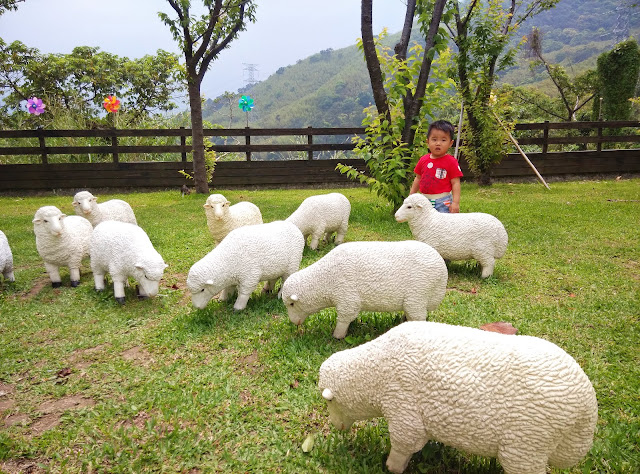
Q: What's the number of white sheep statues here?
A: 10